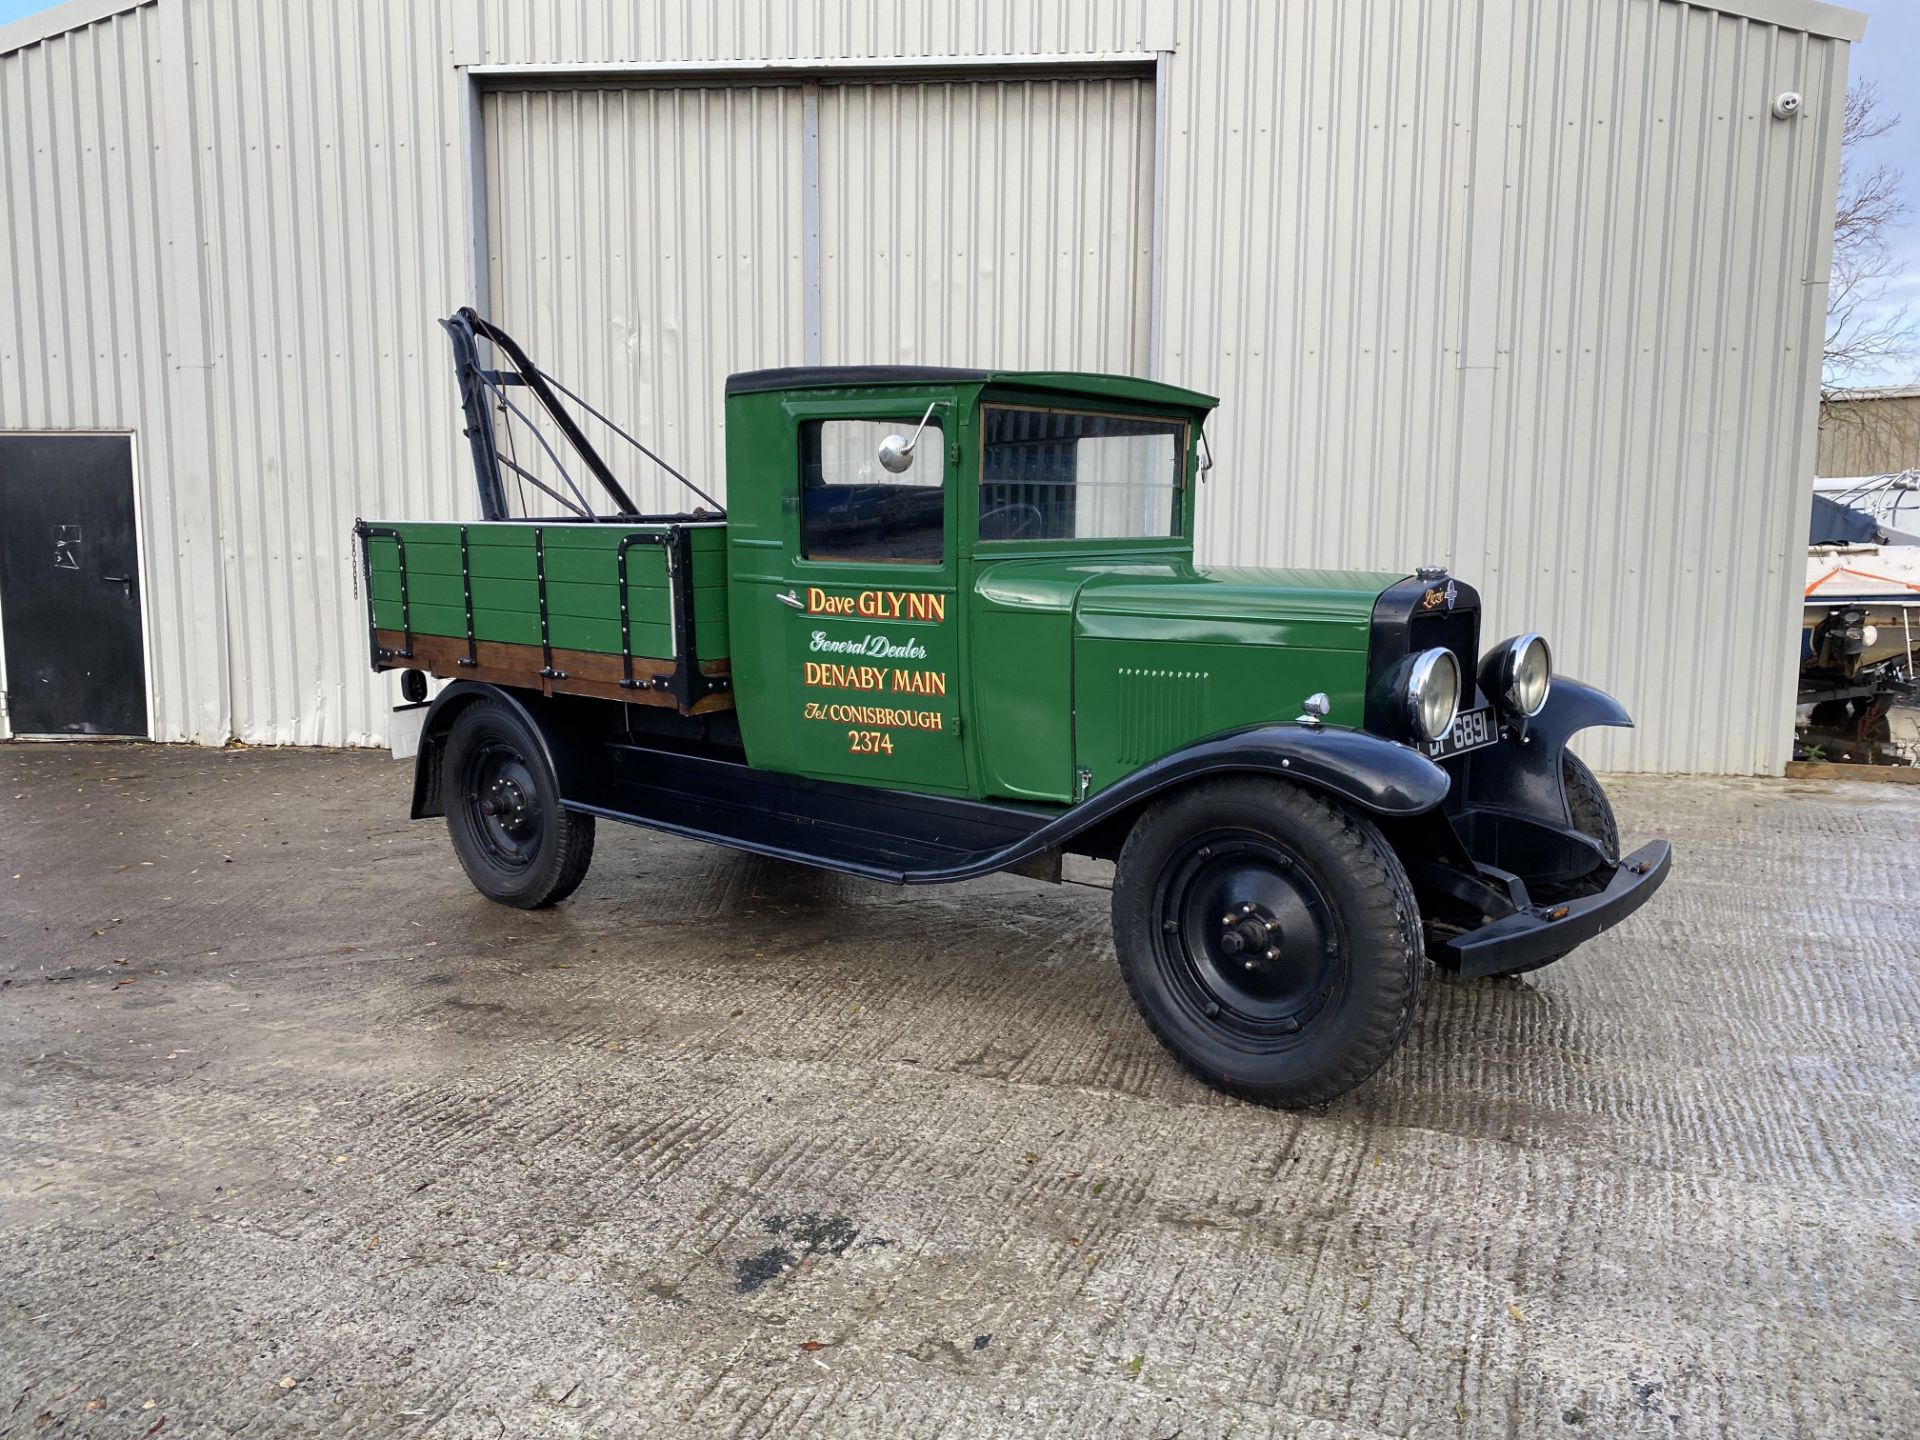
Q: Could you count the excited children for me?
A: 0